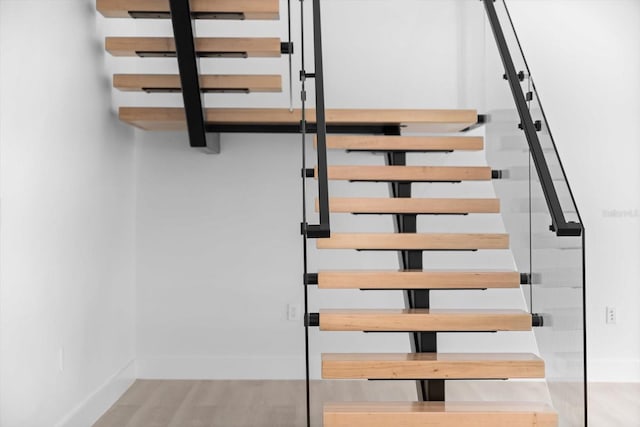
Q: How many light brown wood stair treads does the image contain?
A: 12